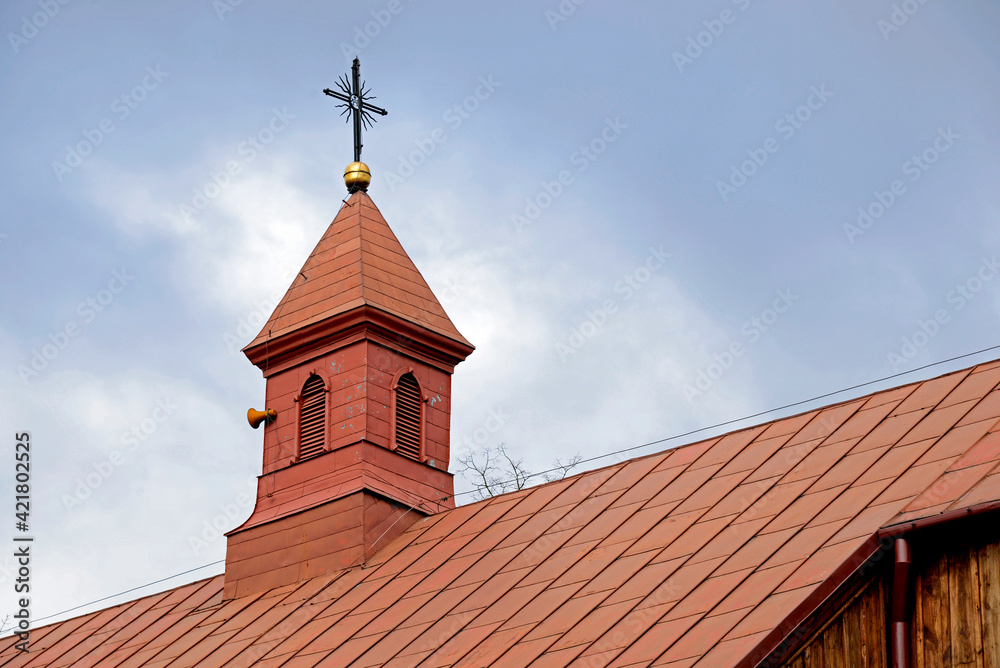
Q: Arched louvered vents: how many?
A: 2